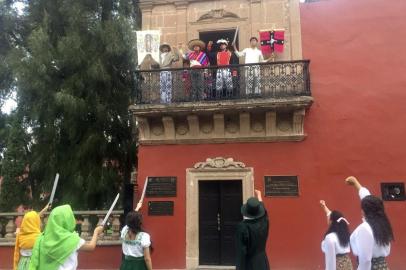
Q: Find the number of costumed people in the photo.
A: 10